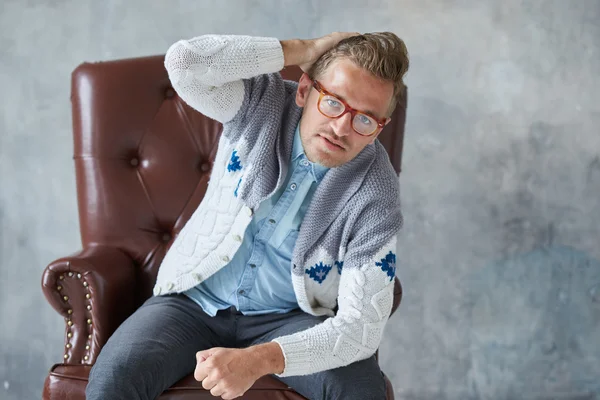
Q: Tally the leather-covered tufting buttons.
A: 4